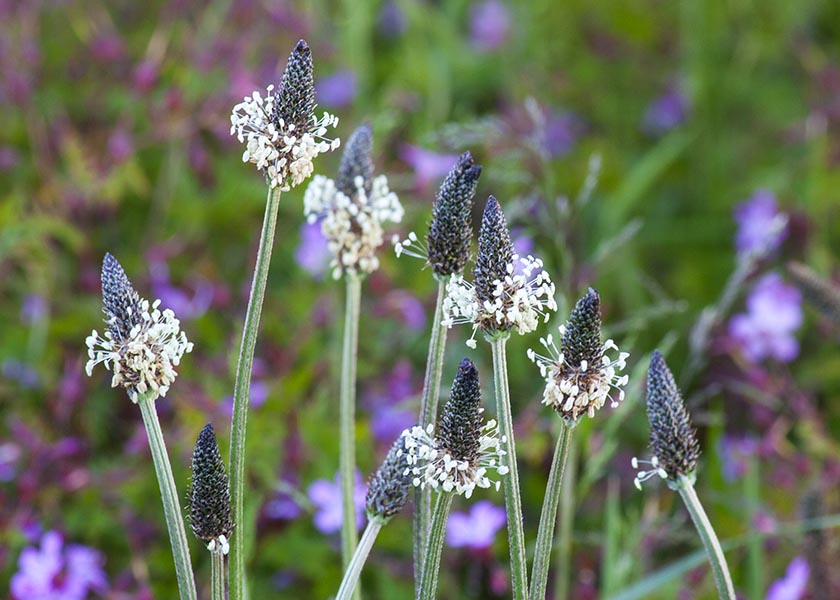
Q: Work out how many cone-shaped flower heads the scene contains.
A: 10